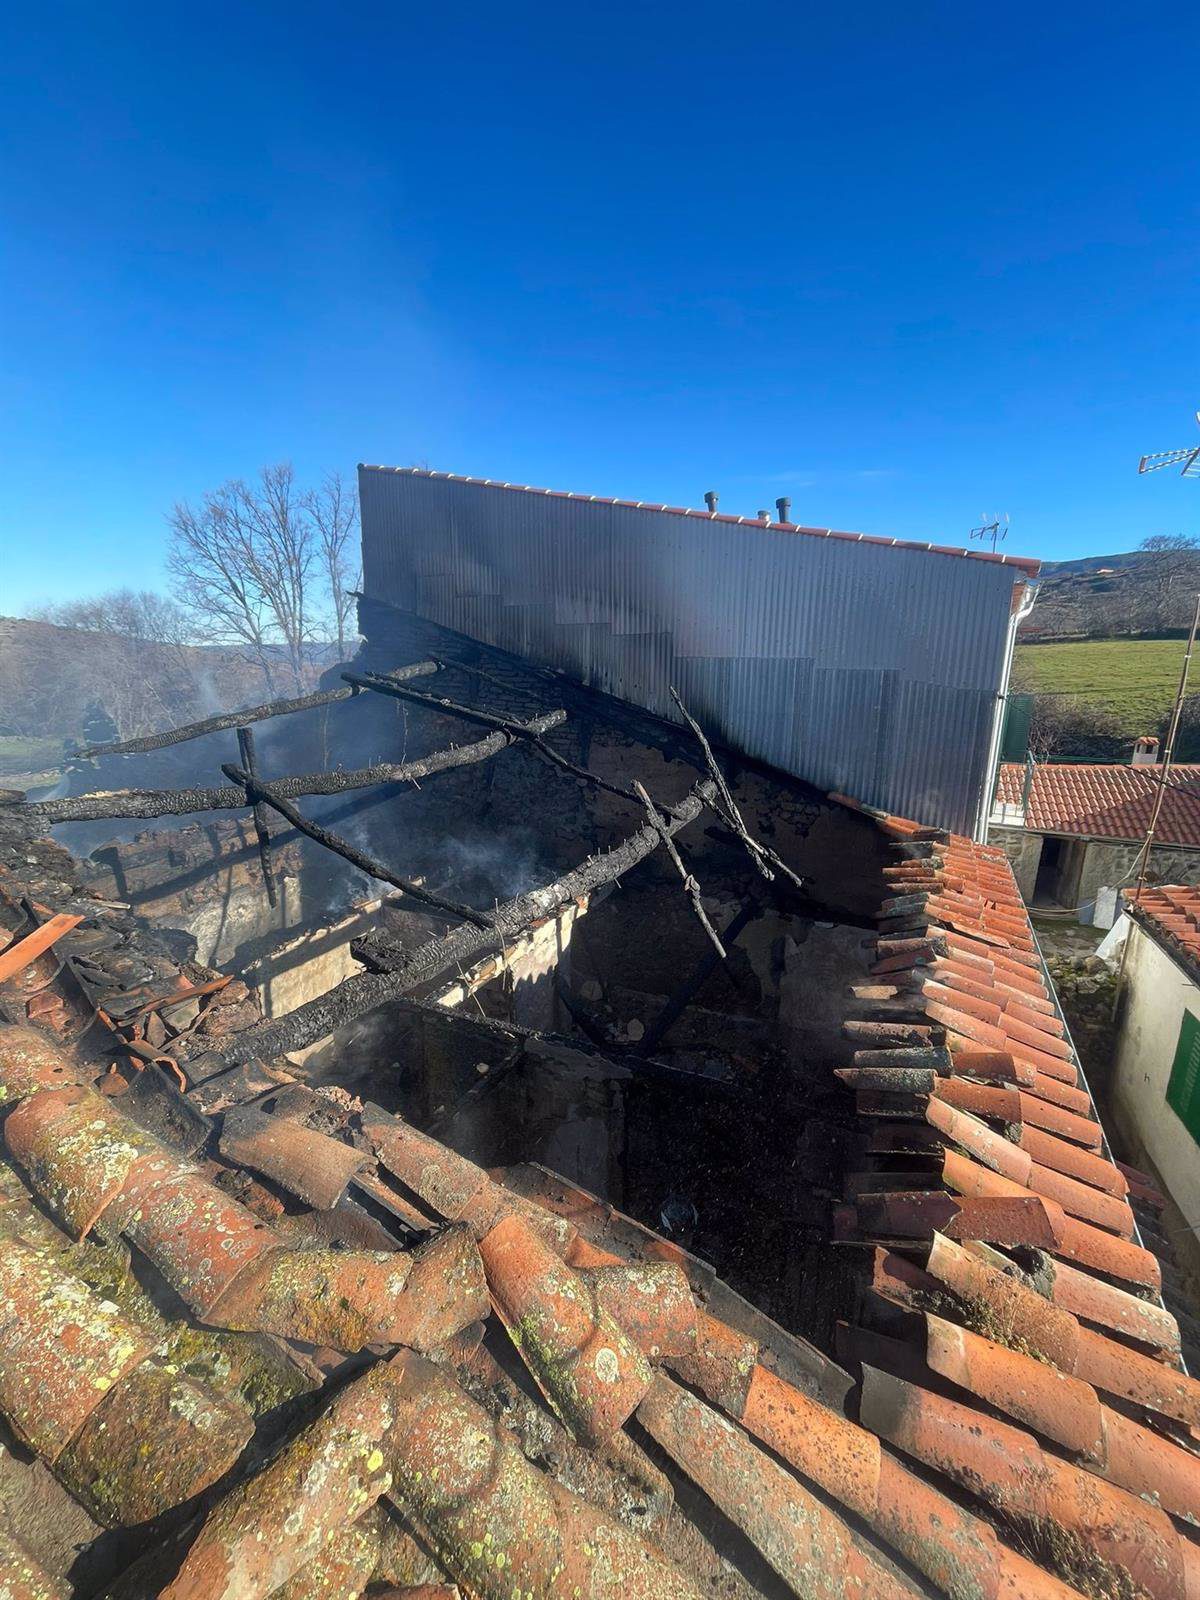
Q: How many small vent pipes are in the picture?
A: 3